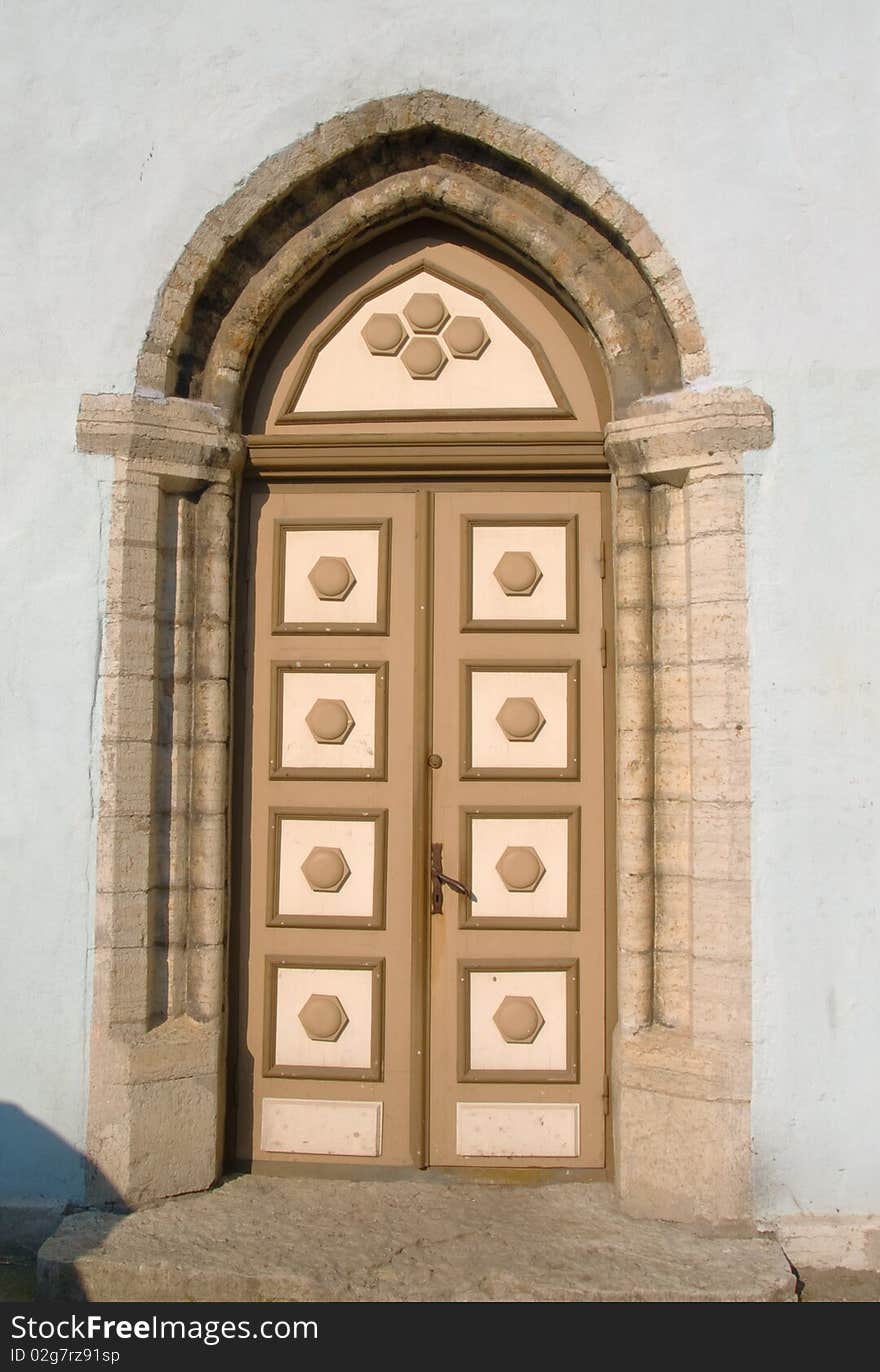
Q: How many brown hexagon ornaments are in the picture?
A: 12